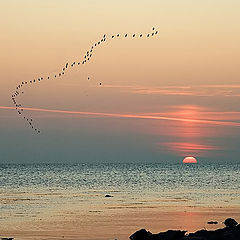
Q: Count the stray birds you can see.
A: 2